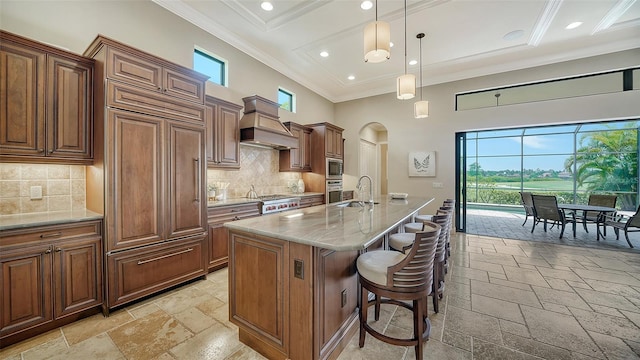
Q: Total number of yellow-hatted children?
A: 0